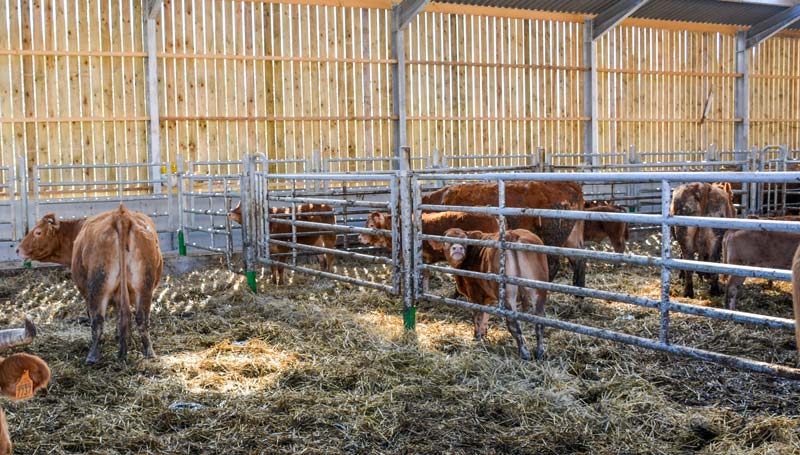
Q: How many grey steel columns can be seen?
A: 4